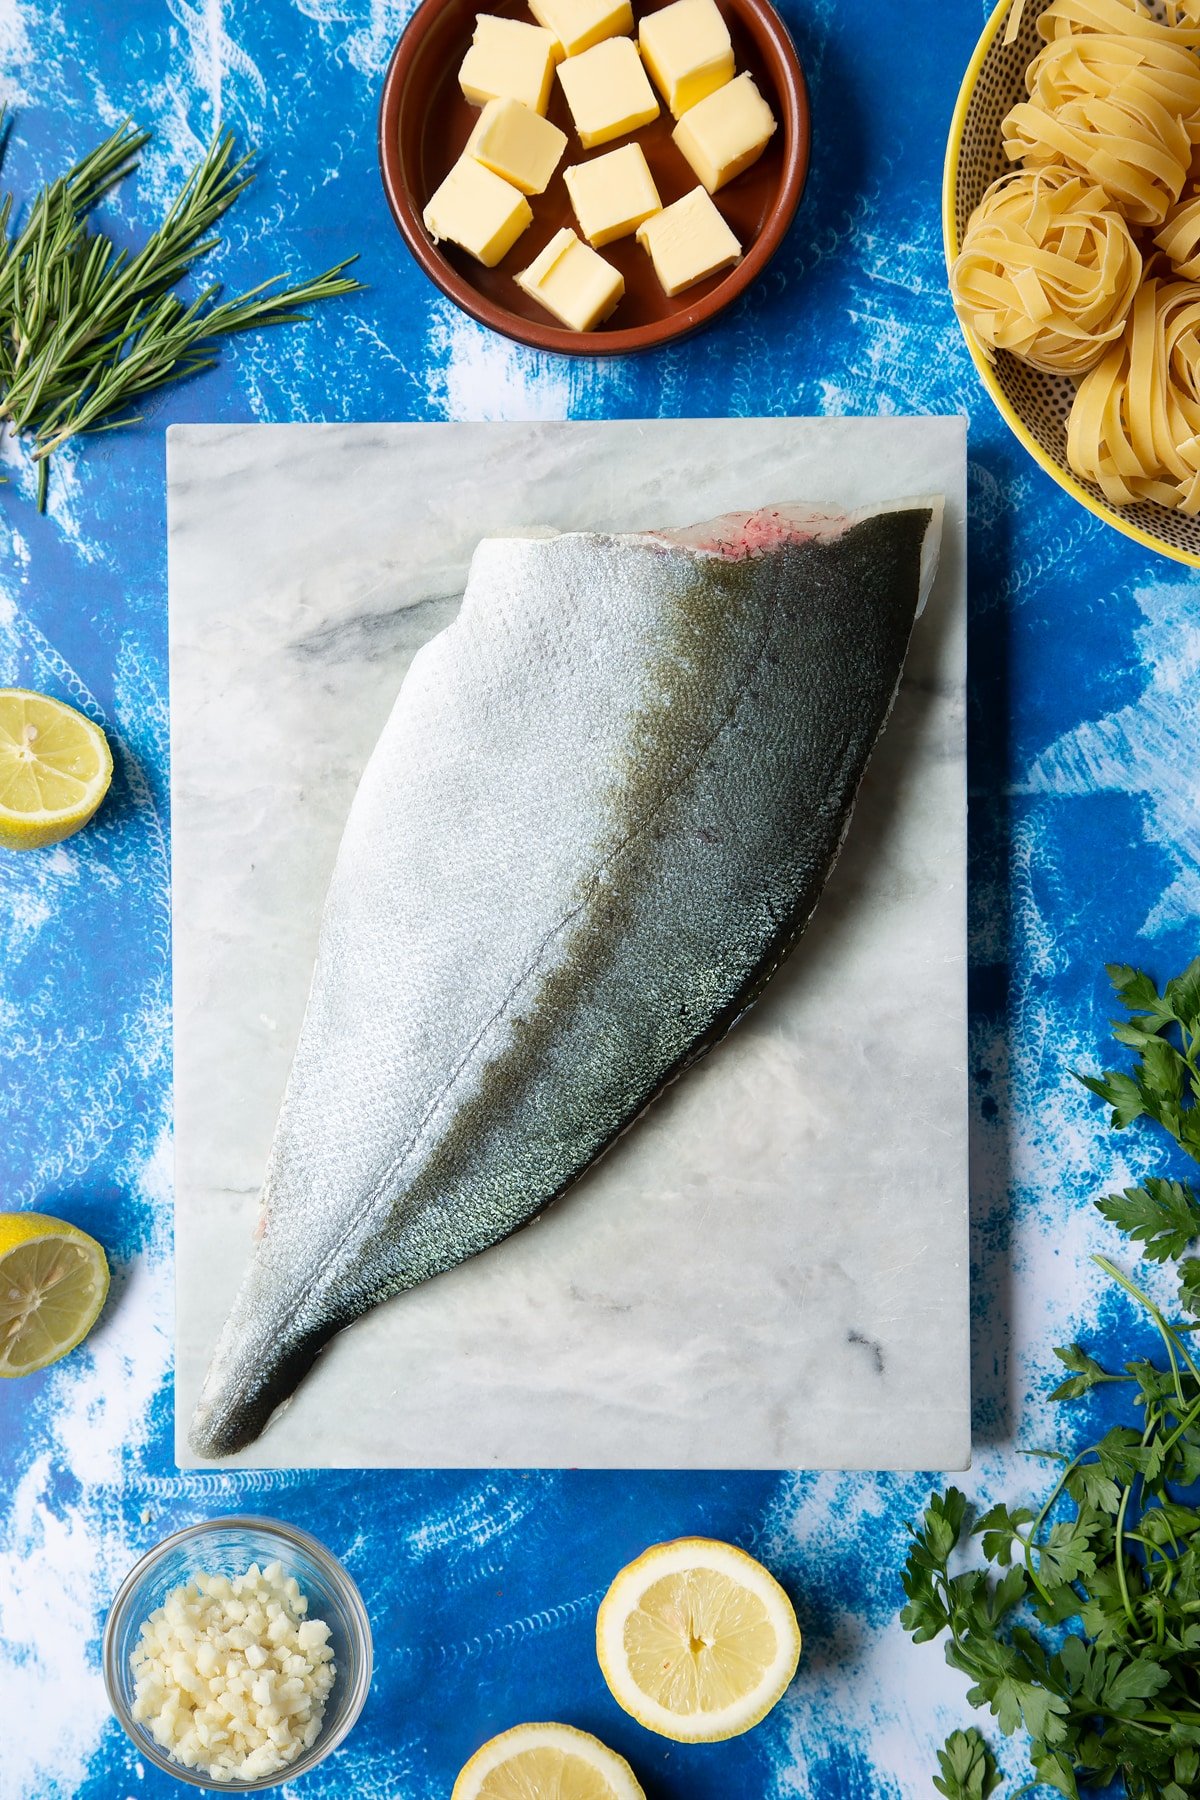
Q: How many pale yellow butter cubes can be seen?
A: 10